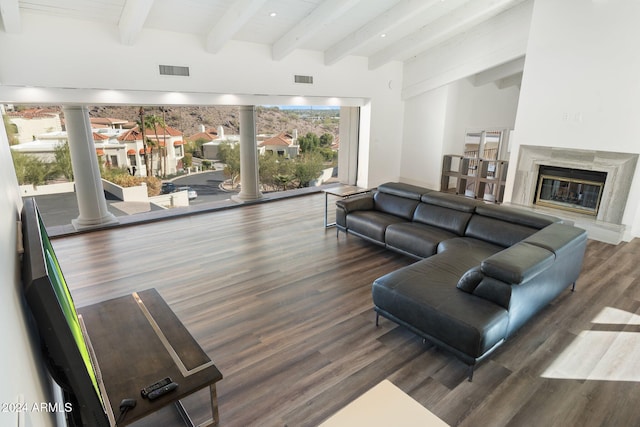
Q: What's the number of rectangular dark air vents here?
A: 2